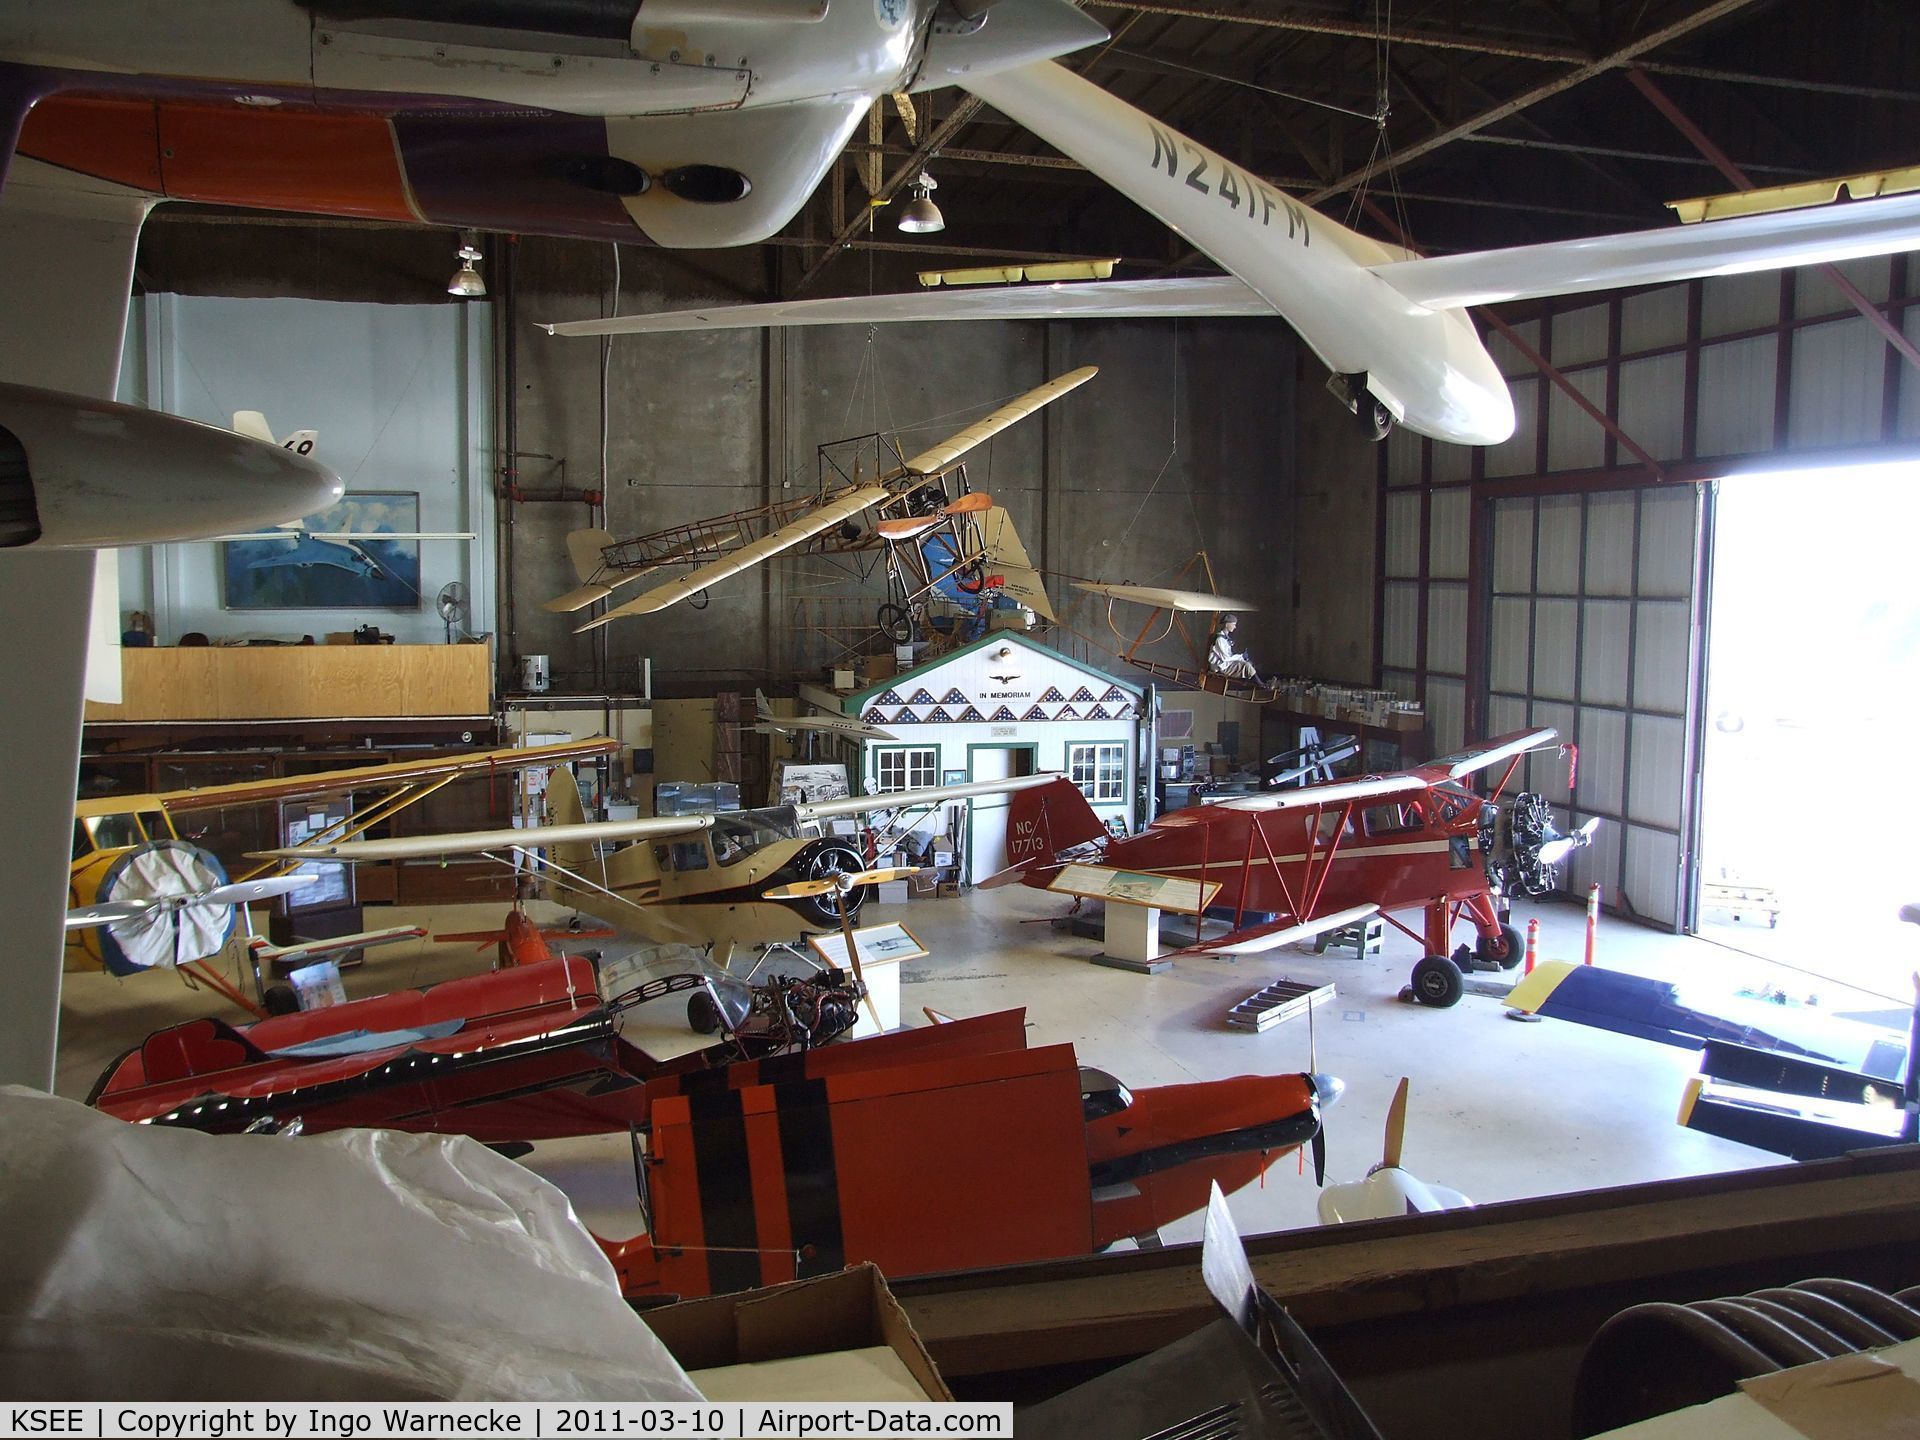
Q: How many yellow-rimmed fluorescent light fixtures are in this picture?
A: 2